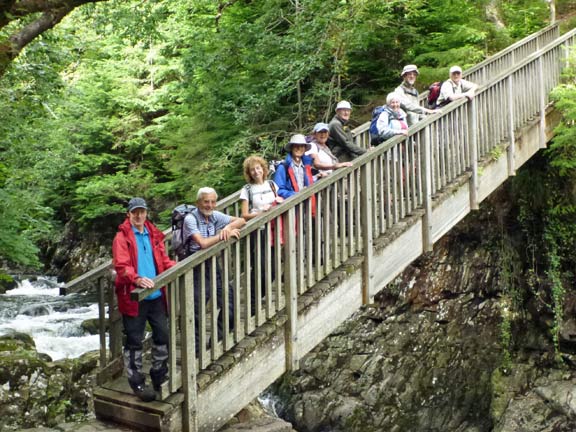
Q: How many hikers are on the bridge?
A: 9